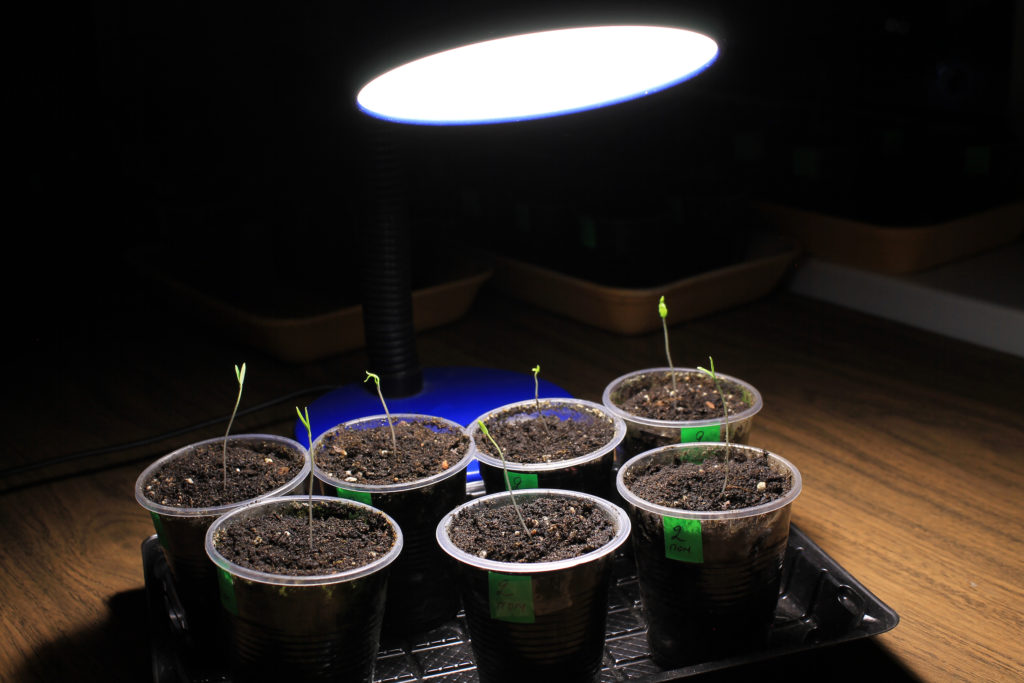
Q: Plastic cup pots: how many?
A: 7